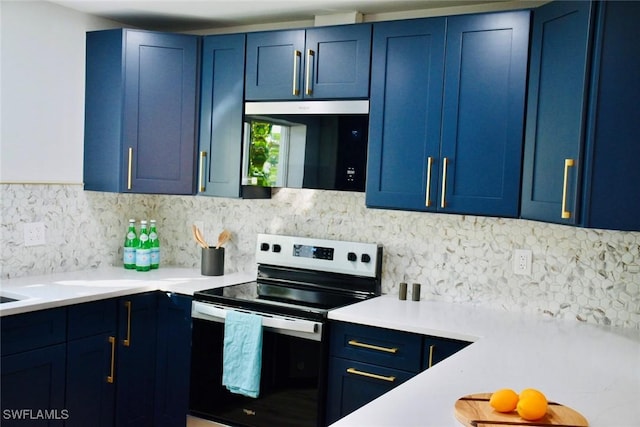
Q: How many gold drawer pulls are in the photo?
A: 12